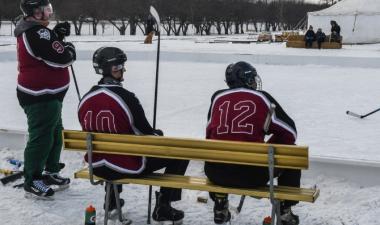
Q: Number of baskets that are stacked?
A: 0